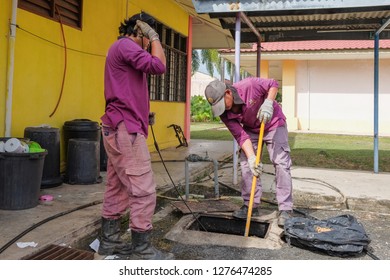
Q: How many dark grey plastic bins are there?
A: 4